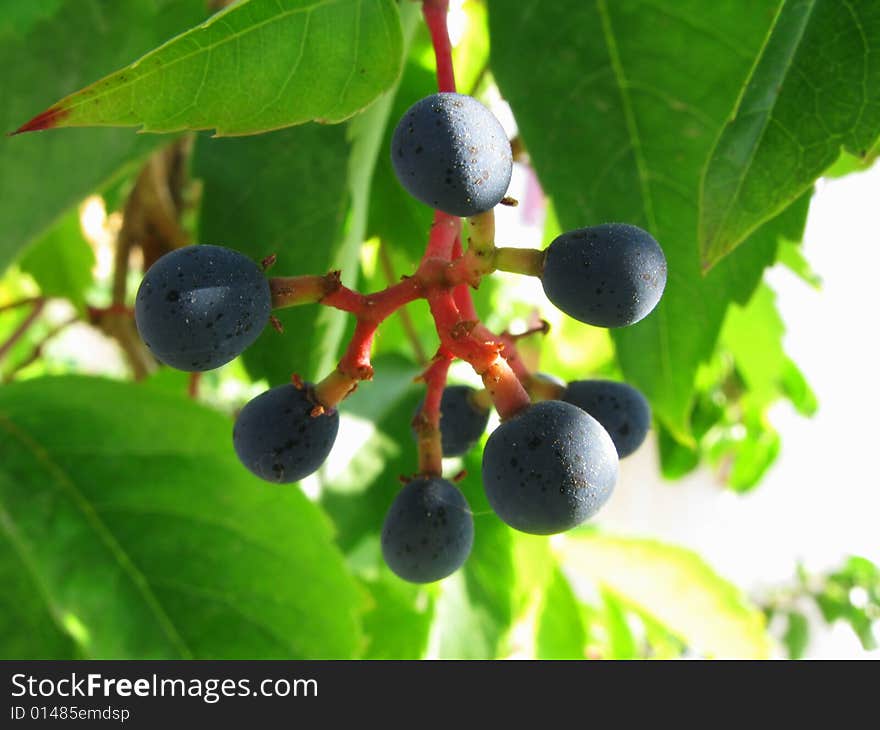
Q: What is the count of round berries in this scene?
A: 8